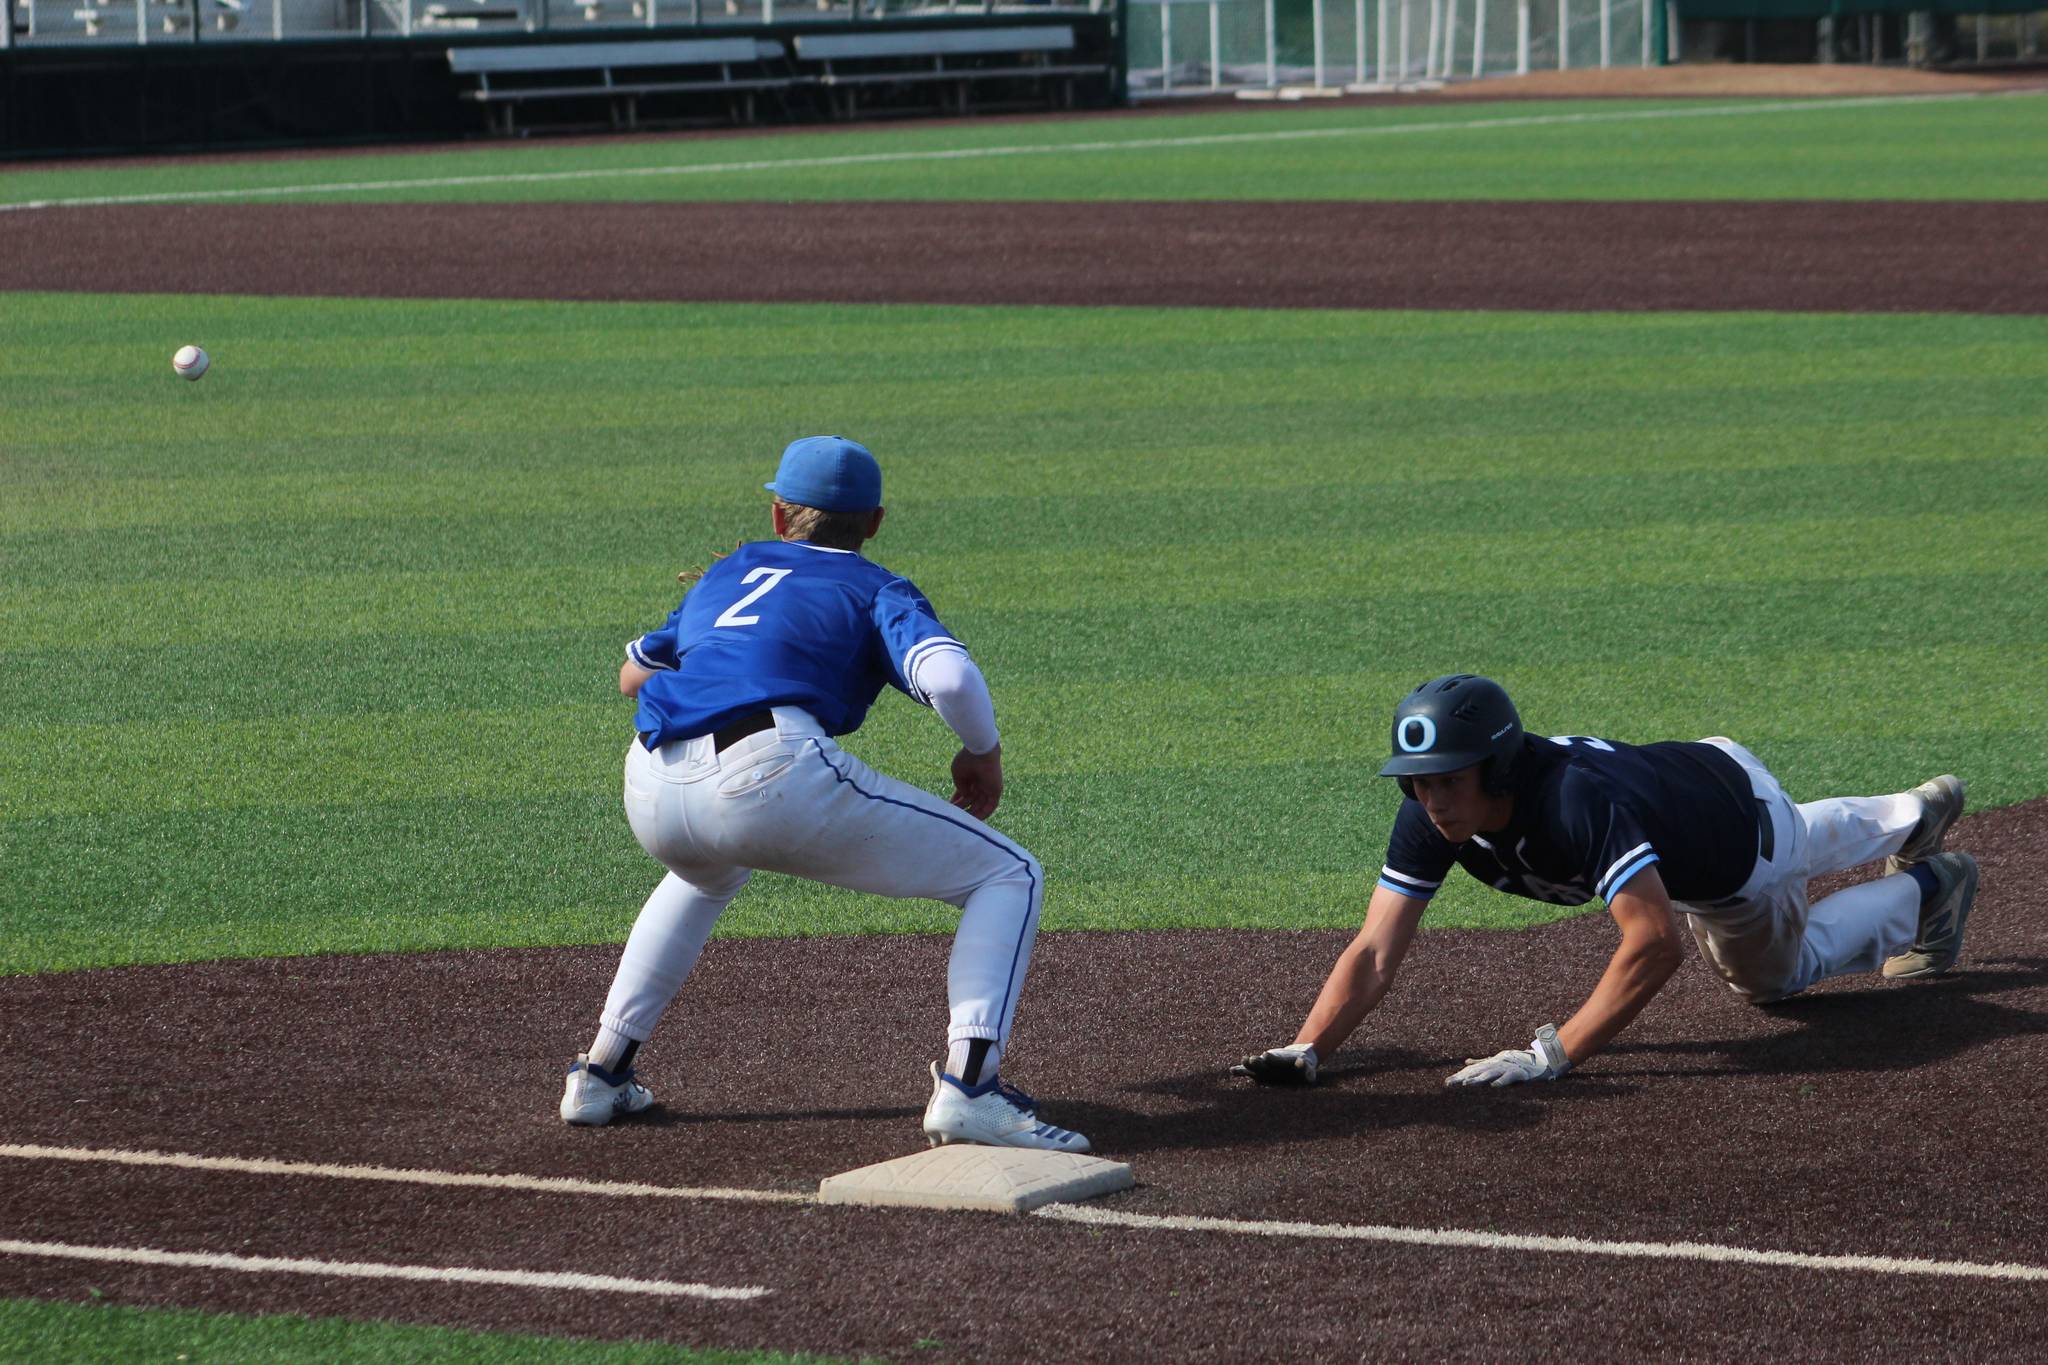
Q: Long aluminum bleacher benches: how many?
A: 2